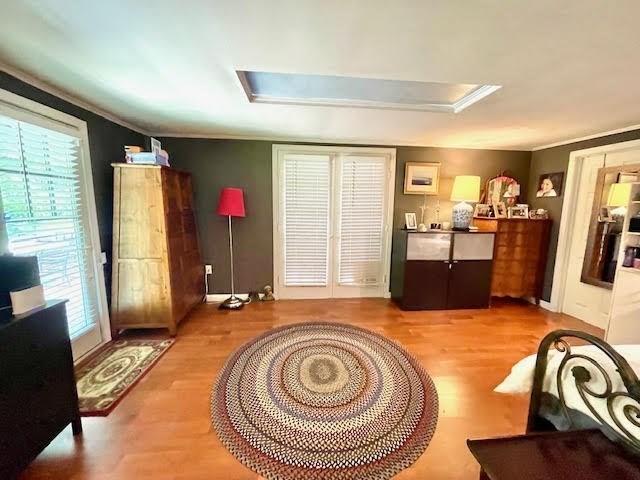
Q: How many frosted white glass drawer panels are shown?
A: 2